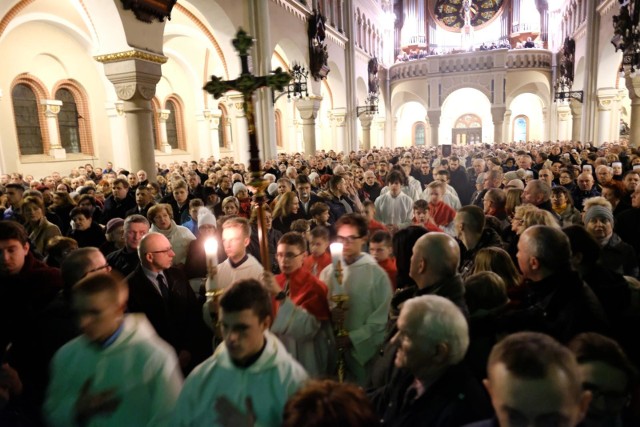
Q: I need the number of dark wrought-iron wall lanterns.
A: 4